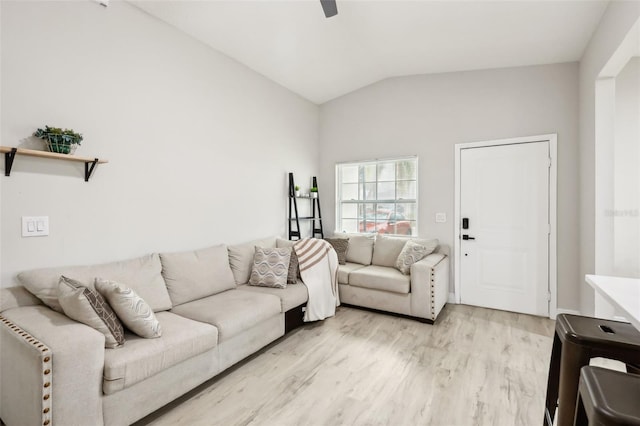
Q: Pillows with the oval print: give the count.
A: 3